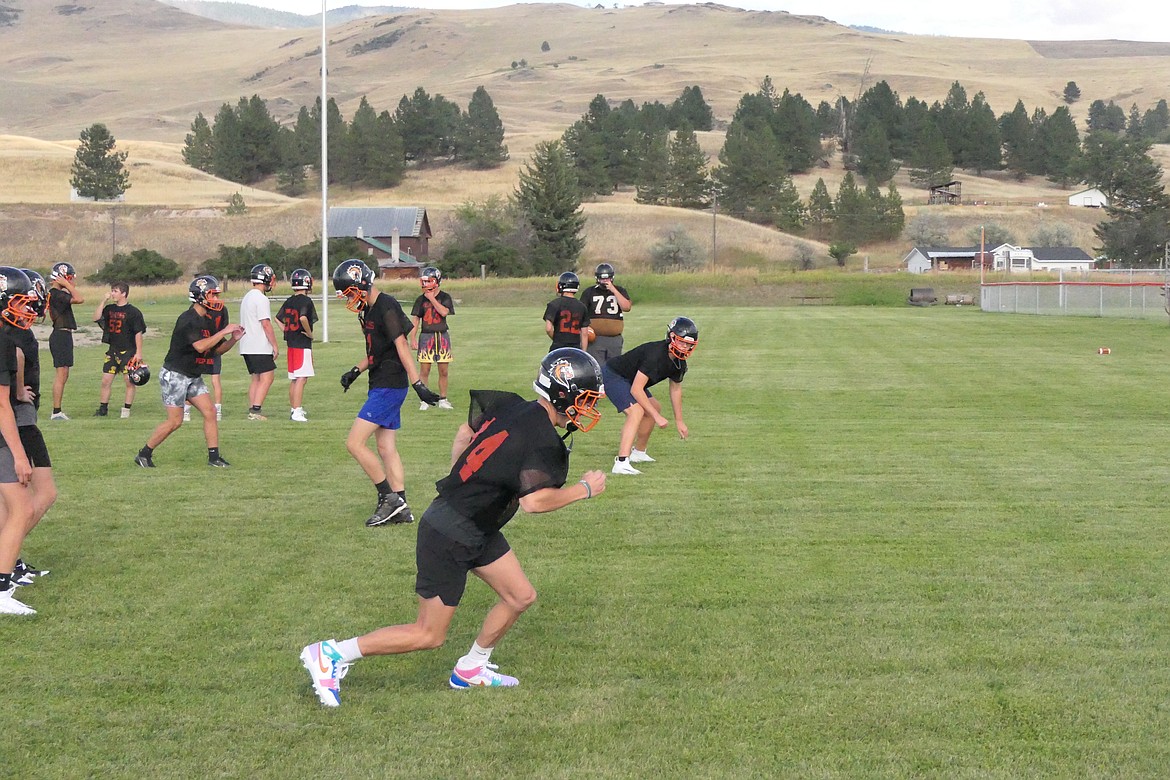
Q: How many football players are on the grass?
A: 14